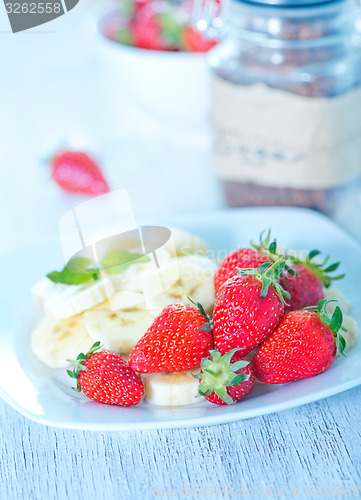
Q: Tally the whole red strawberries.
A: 8